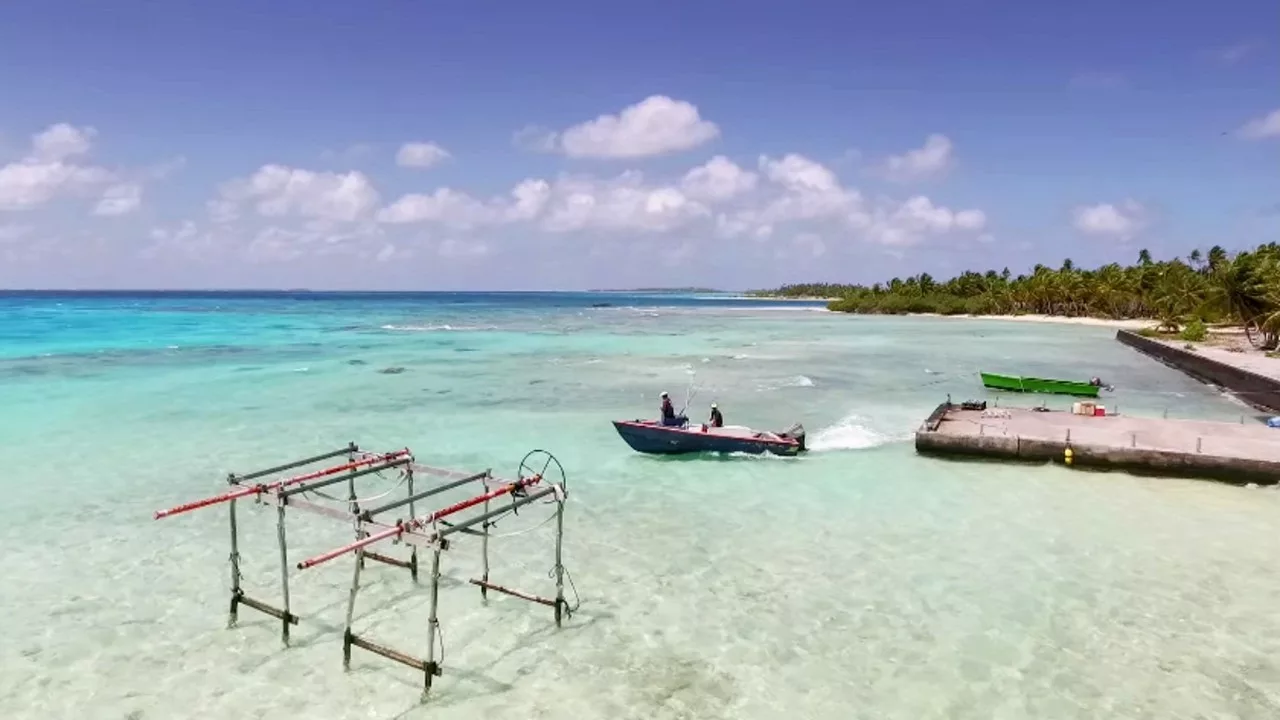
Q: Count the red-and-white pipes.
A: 2